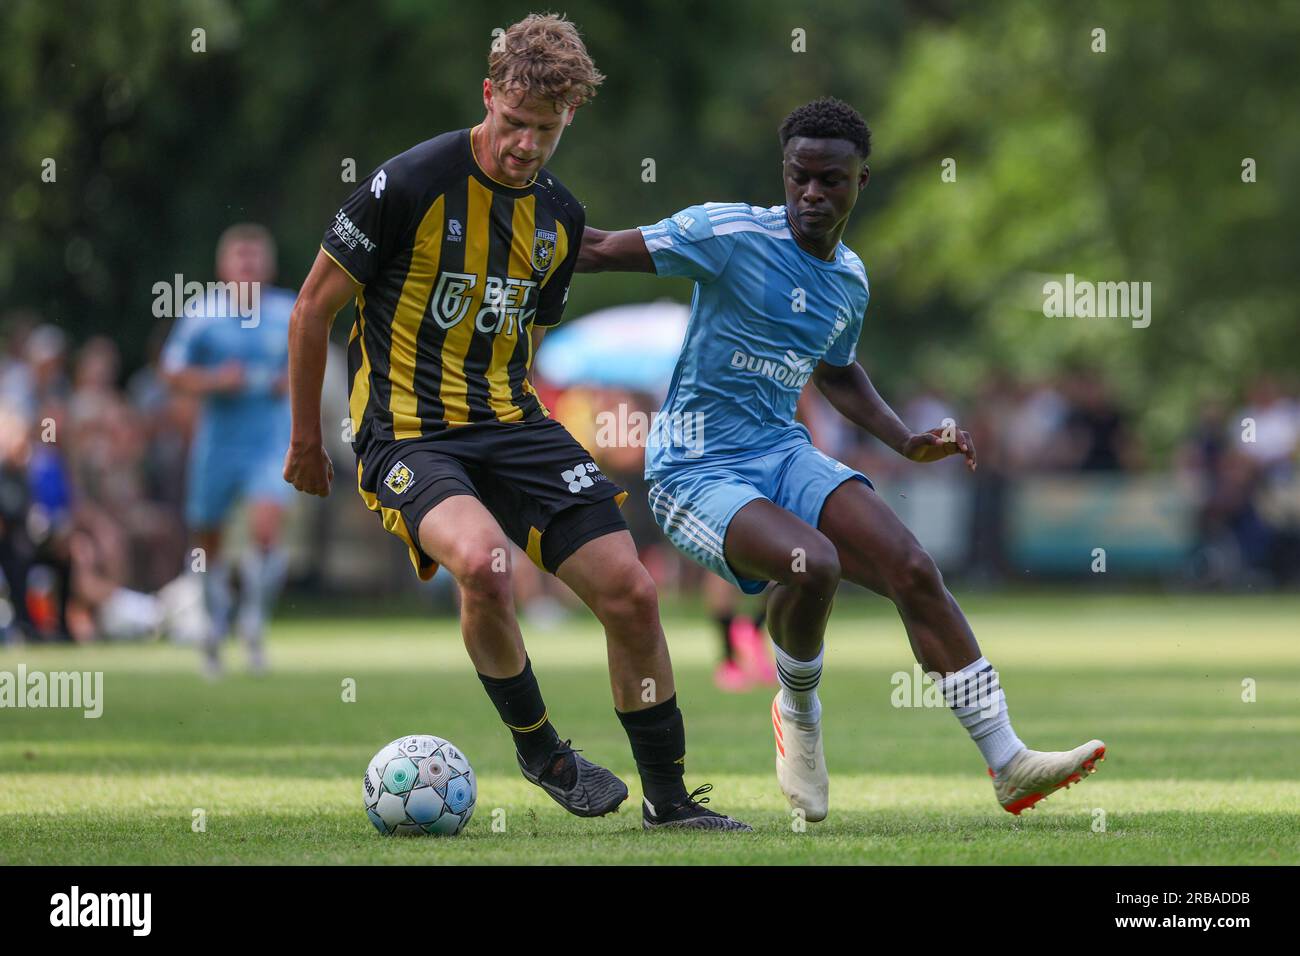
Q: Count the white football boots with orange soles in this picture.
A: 2